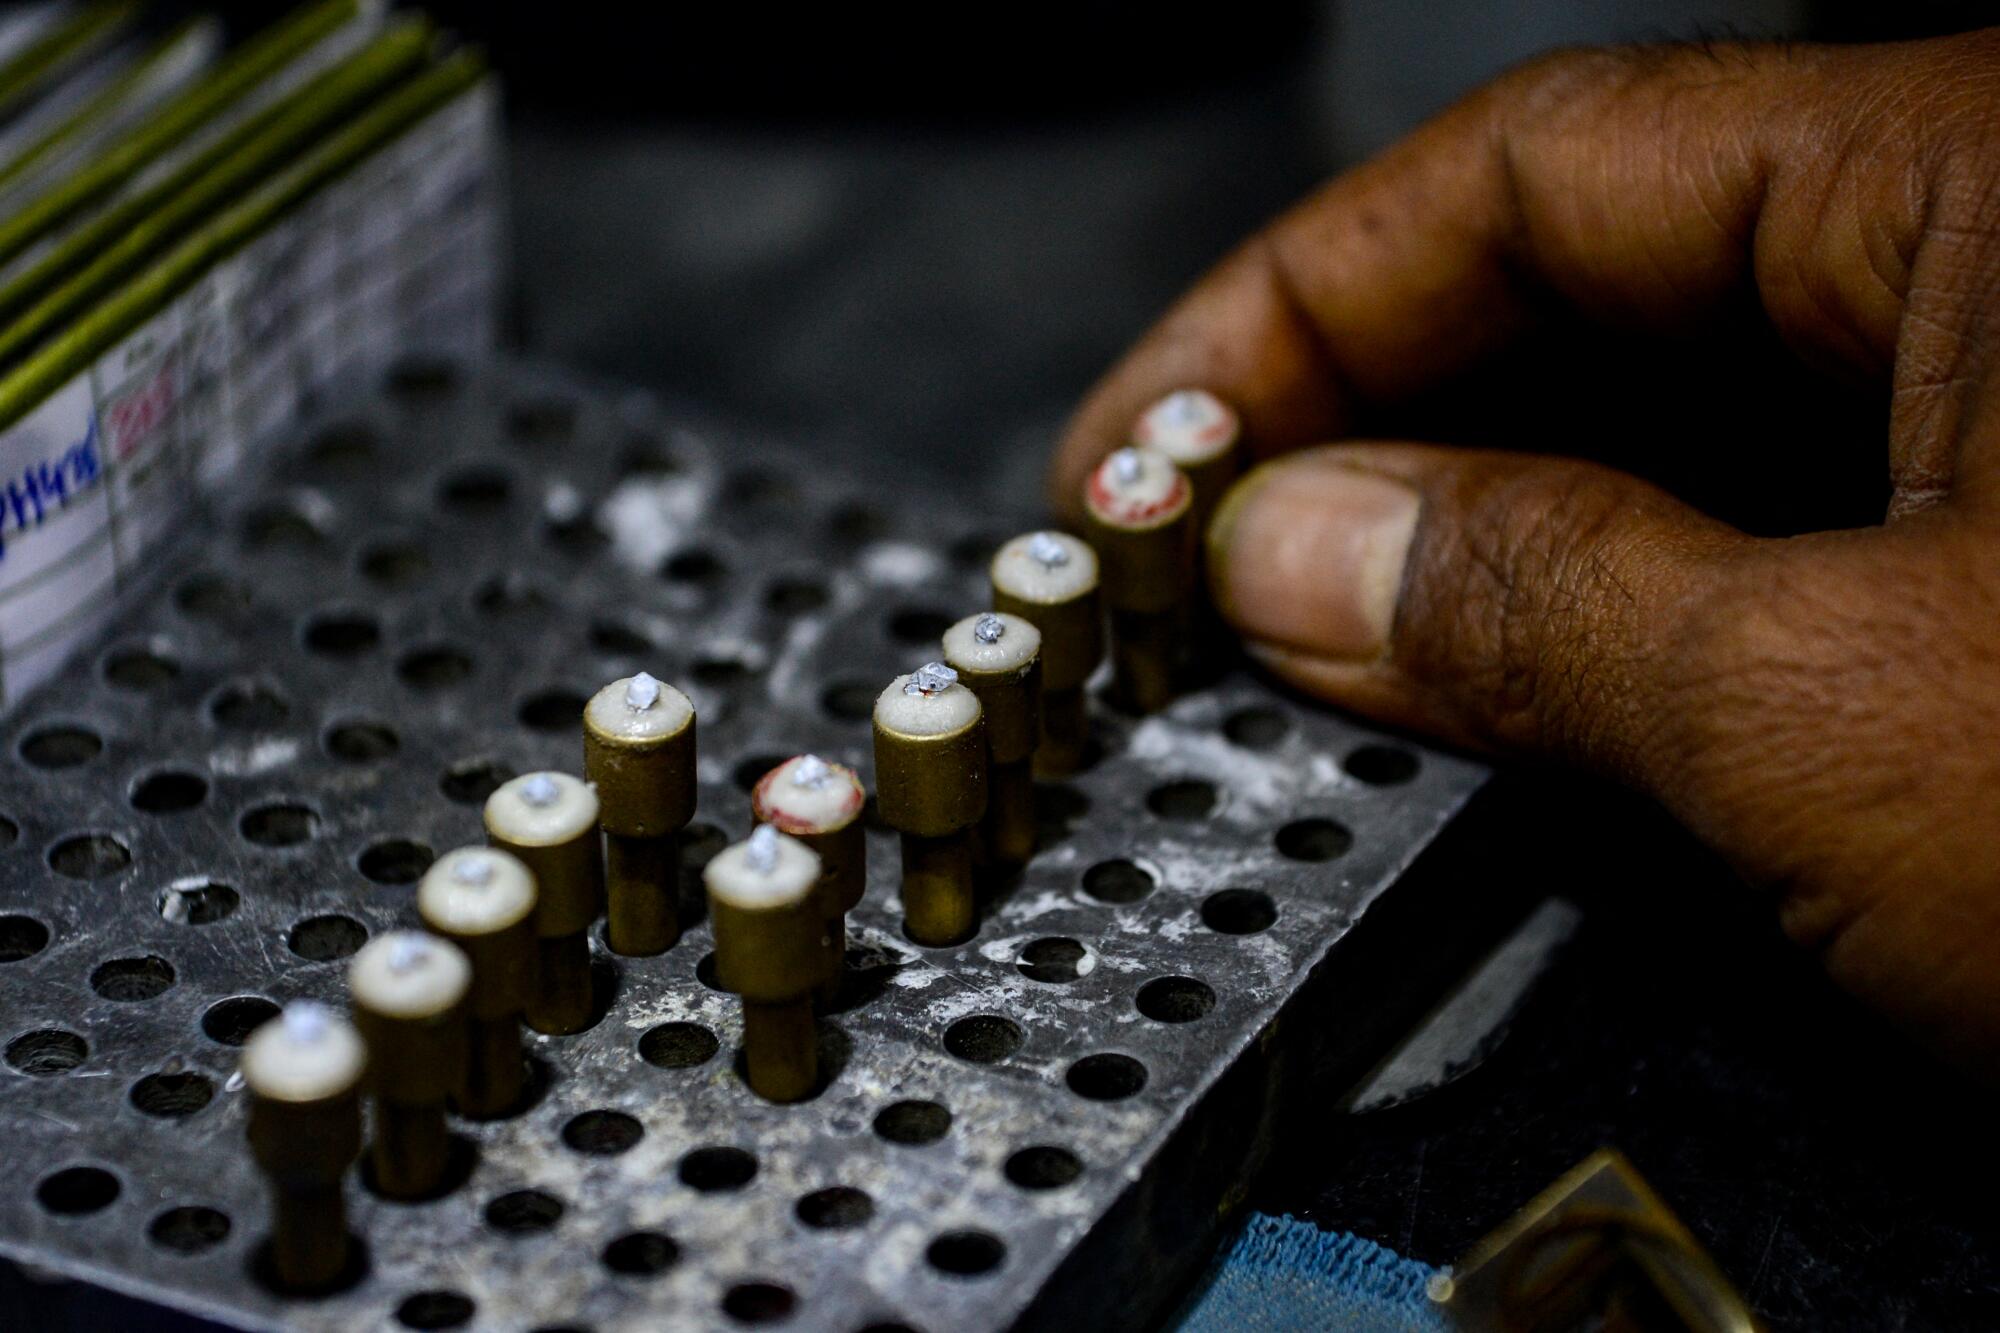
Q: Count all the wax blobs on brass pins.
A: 12